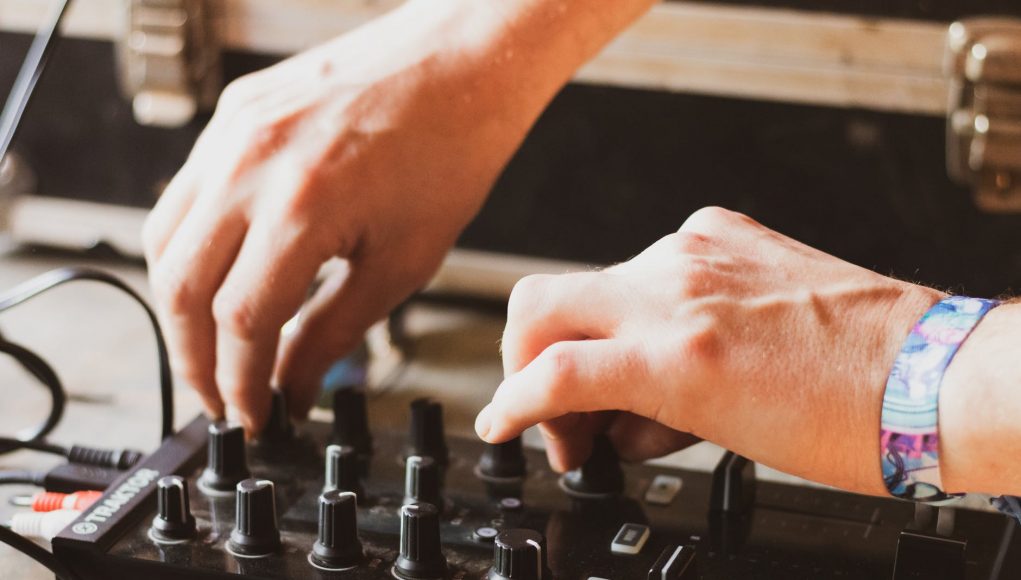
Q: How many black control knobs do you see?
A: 13